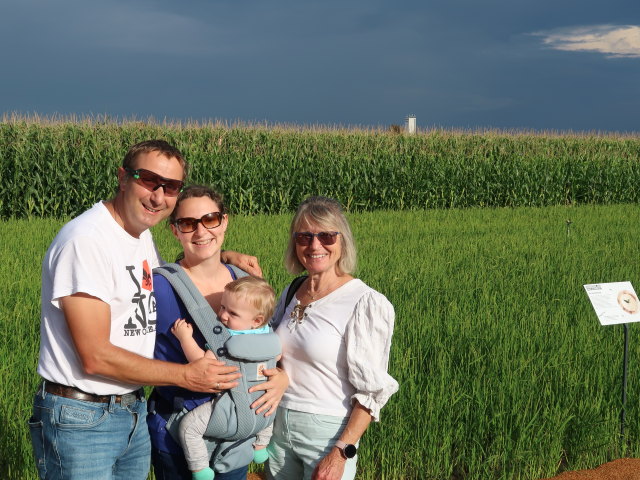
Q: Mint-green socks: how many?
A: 2